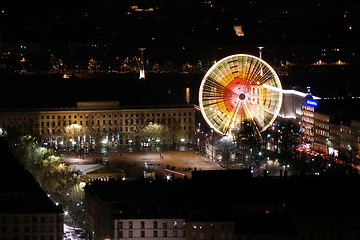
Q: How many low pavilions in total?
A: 1